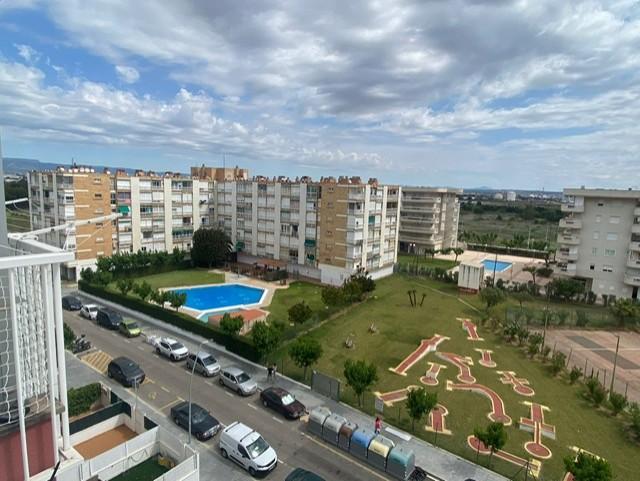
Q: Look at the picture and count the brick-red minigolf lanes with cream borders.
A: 12